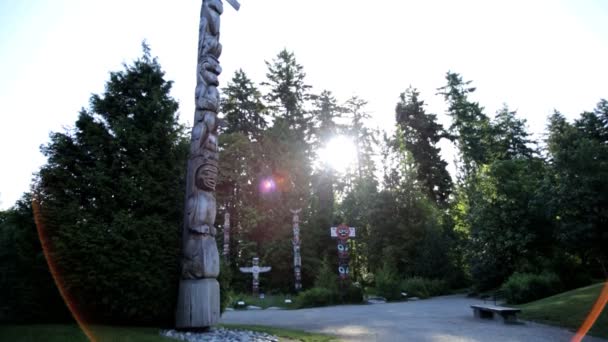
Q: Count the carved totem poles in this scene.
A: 5